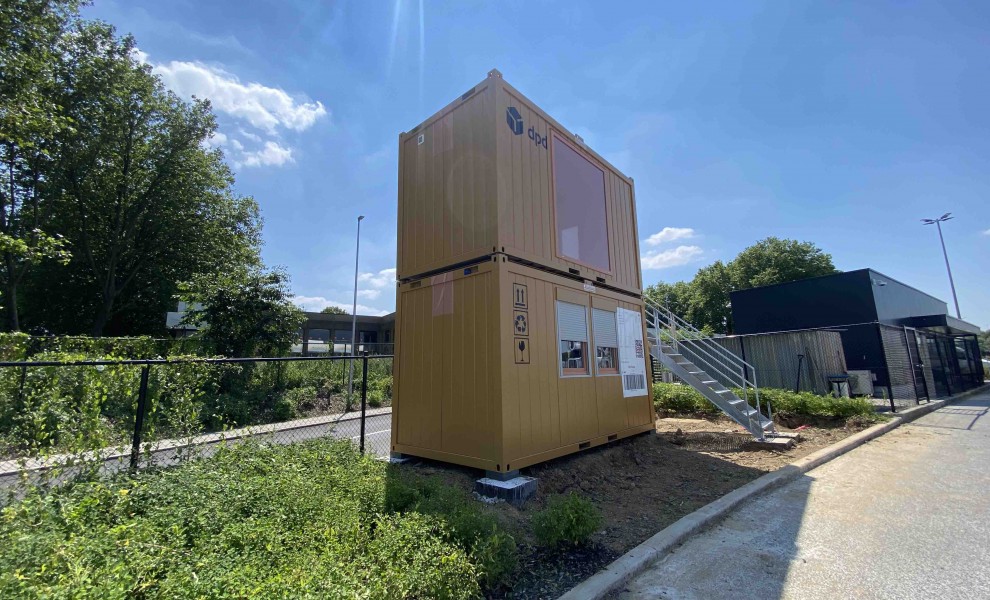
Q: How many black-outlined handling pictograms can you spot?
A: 3